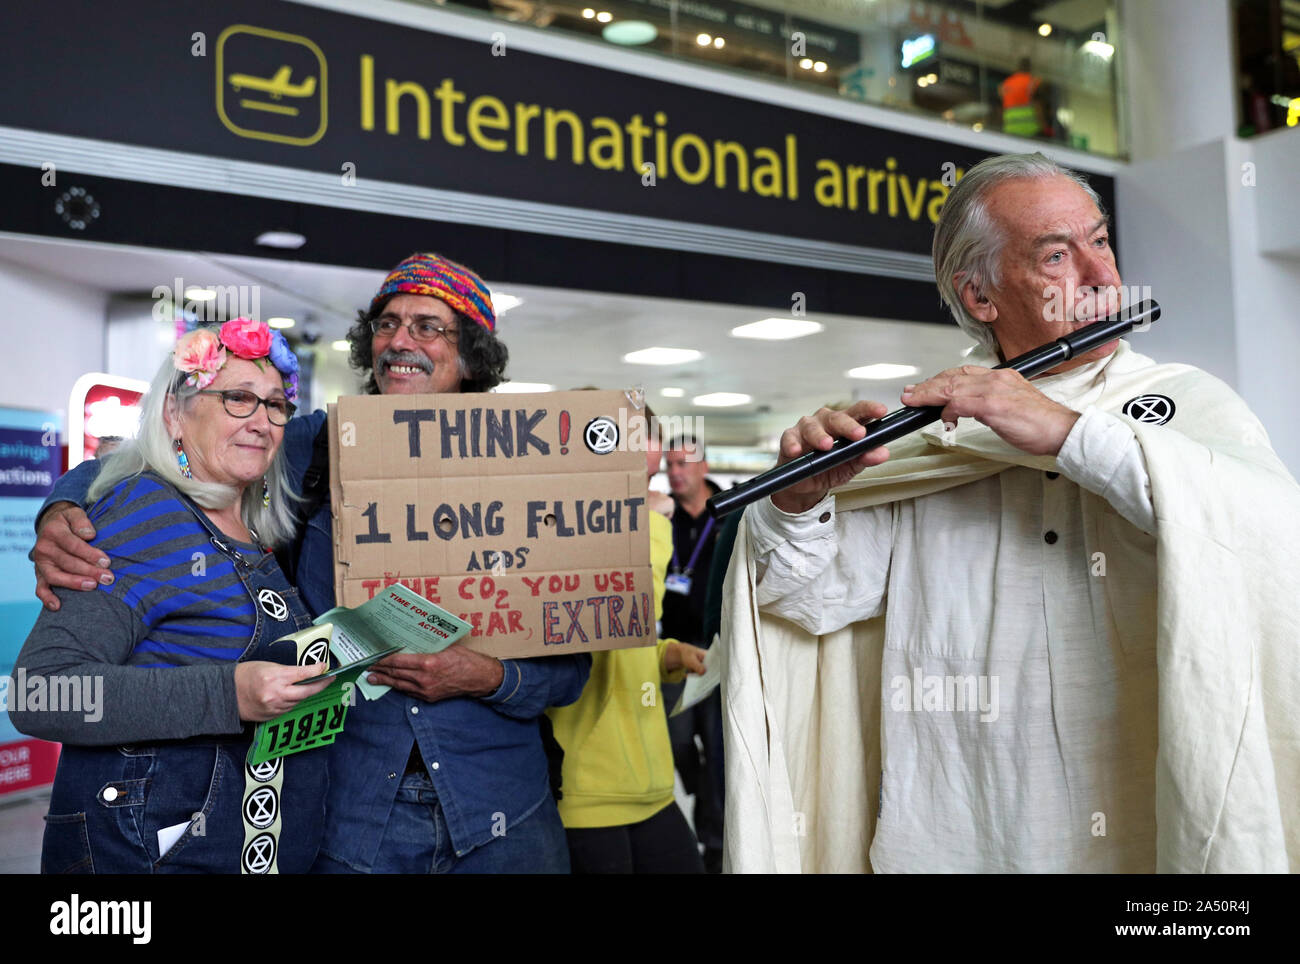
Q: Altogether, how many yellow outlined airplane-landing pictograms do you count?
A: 1